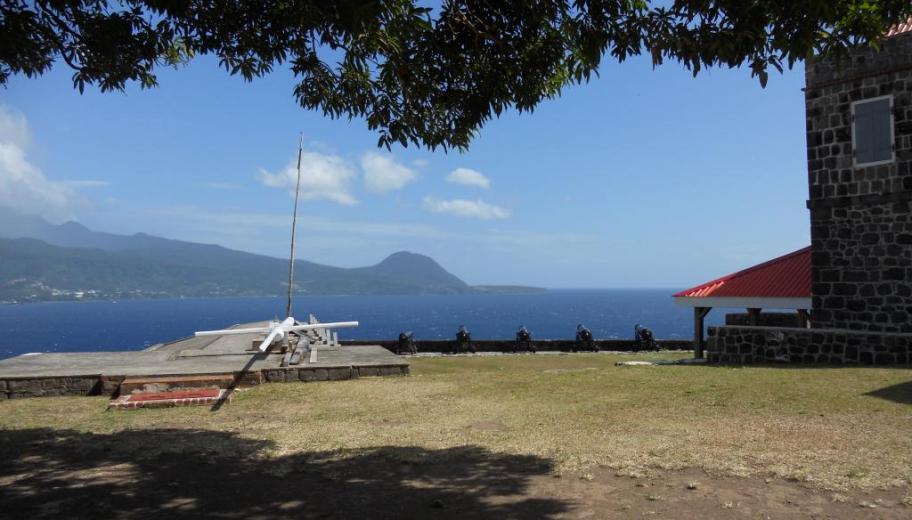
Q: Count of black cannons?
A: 5